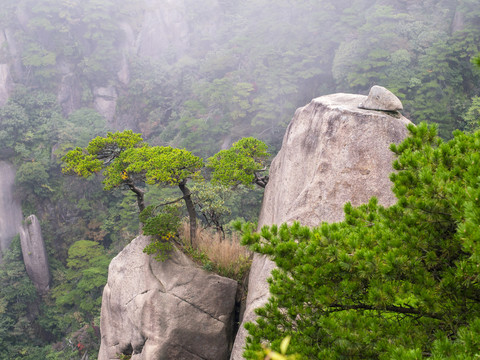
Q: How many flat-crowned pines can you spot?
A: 3